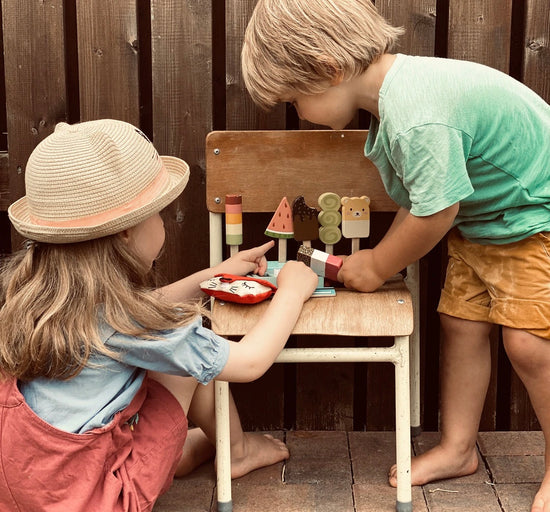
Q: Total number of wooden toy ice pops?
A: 6